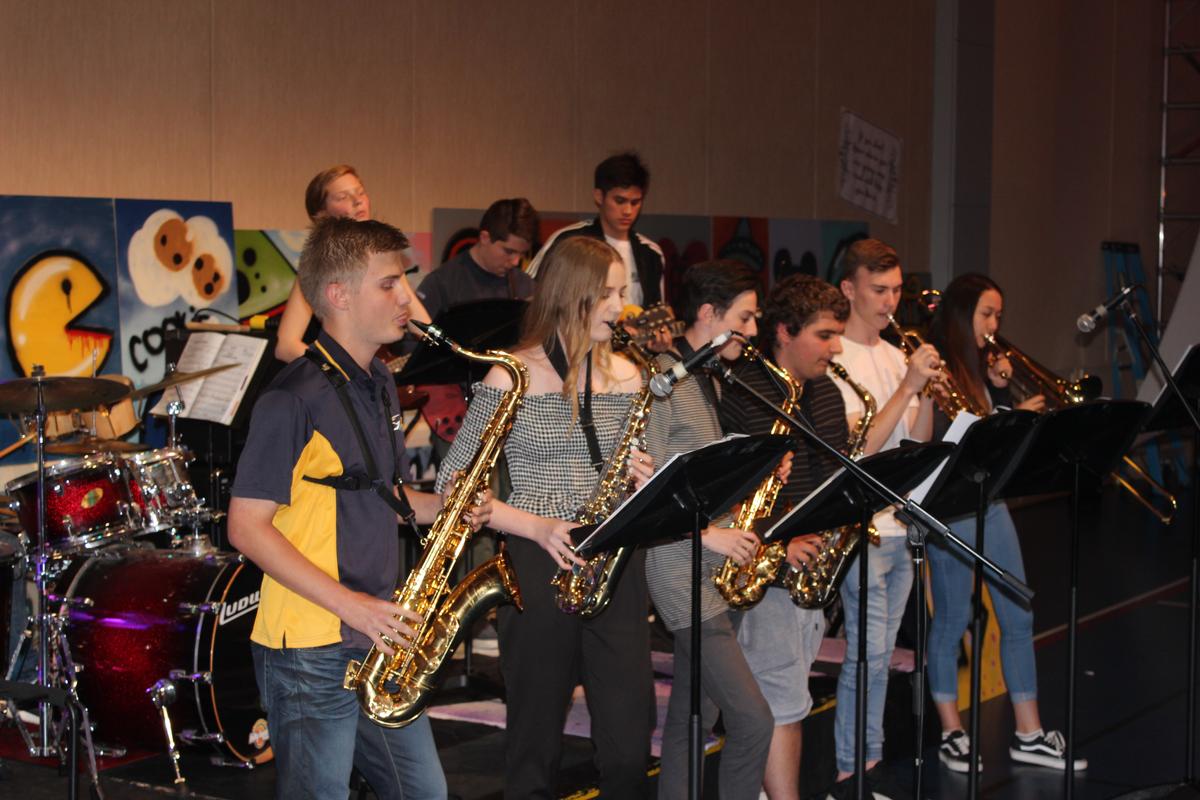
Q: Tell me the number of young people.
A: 9